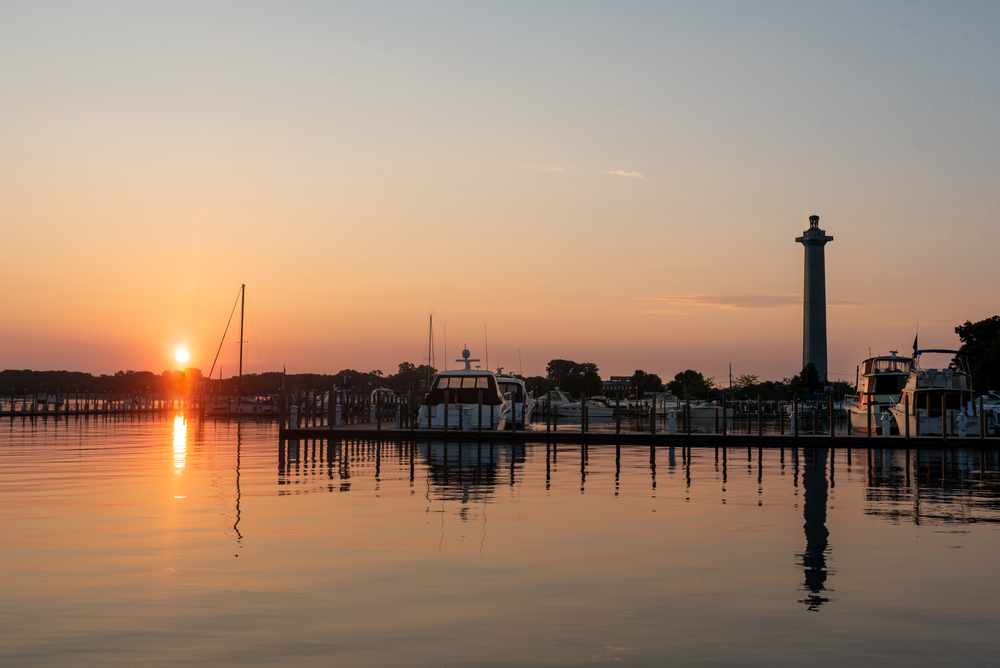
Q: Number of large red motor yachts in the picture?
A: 0